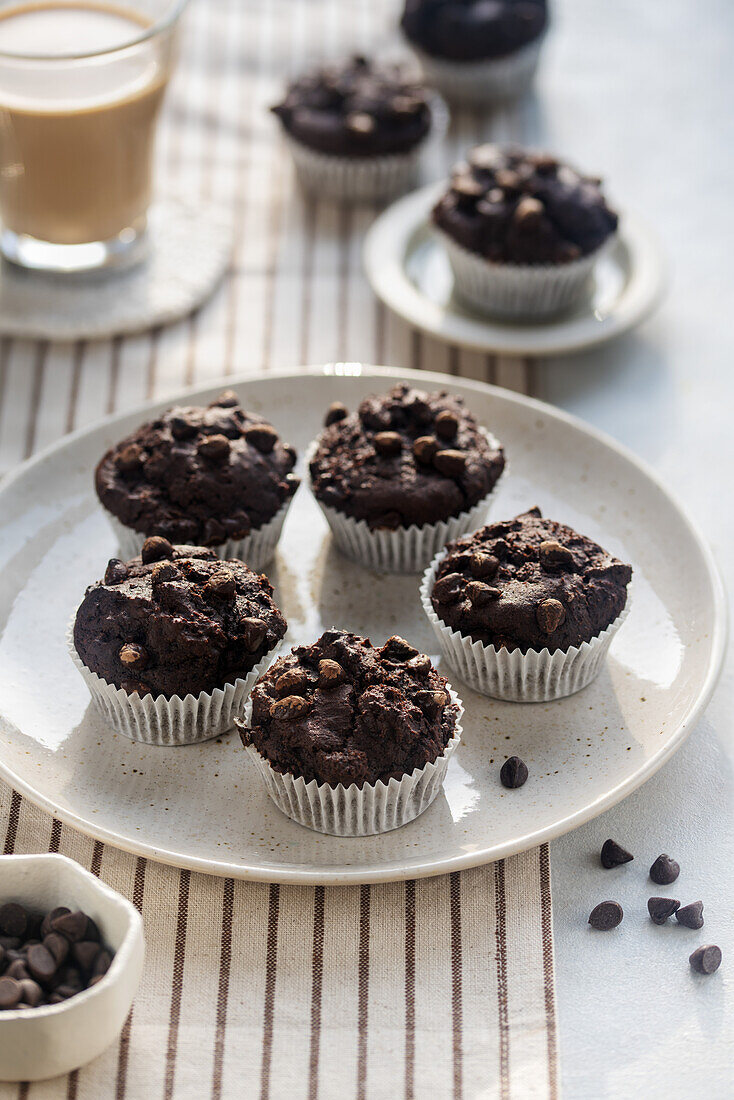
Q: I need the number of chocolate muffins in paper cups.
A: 8